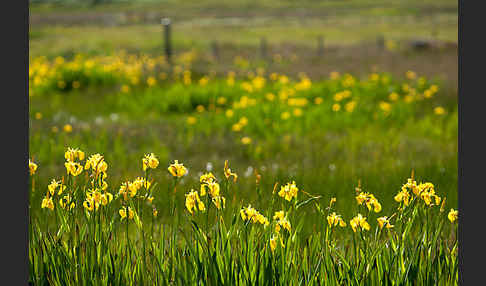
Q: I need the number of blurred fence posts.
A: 5